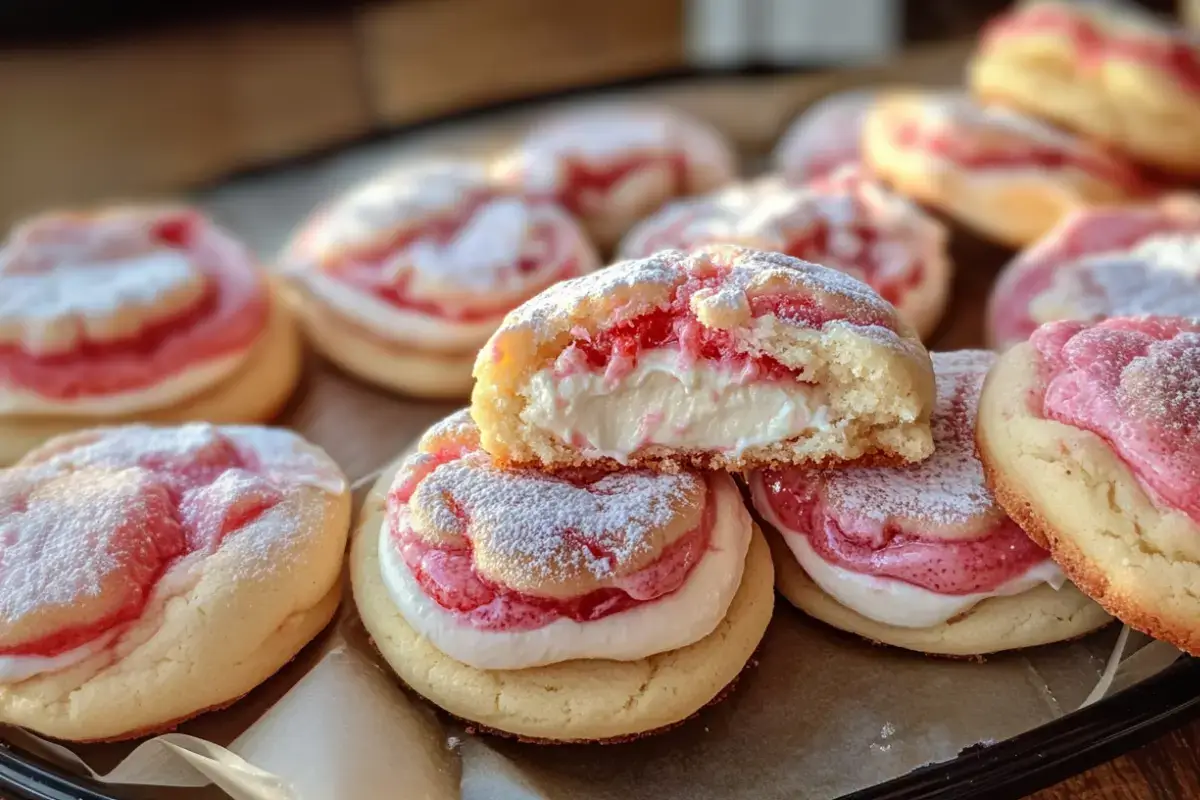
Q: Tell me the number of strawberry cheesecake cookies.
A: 13